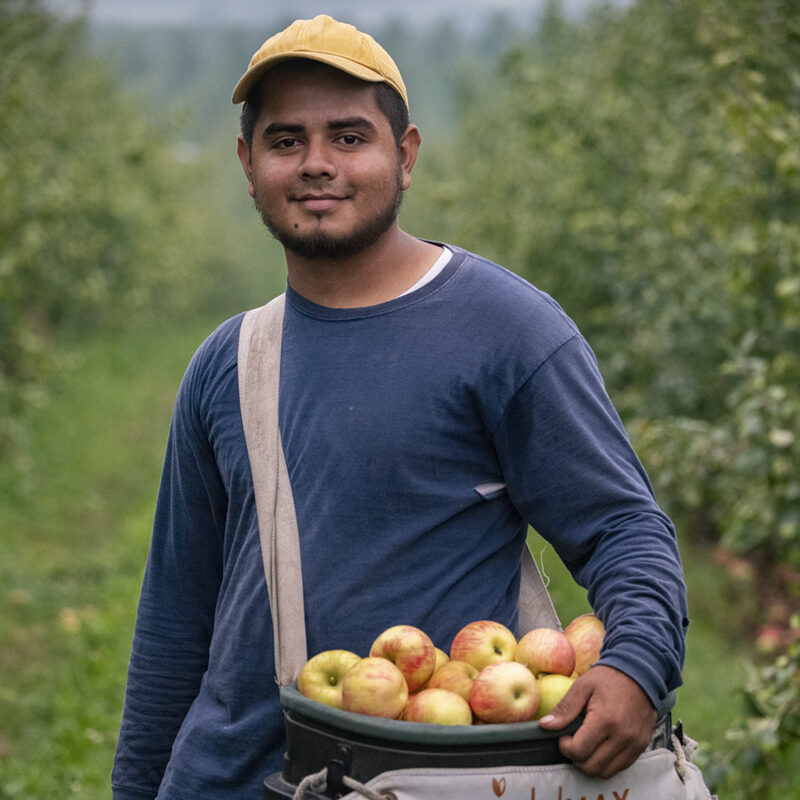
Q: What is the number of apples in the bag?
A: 11